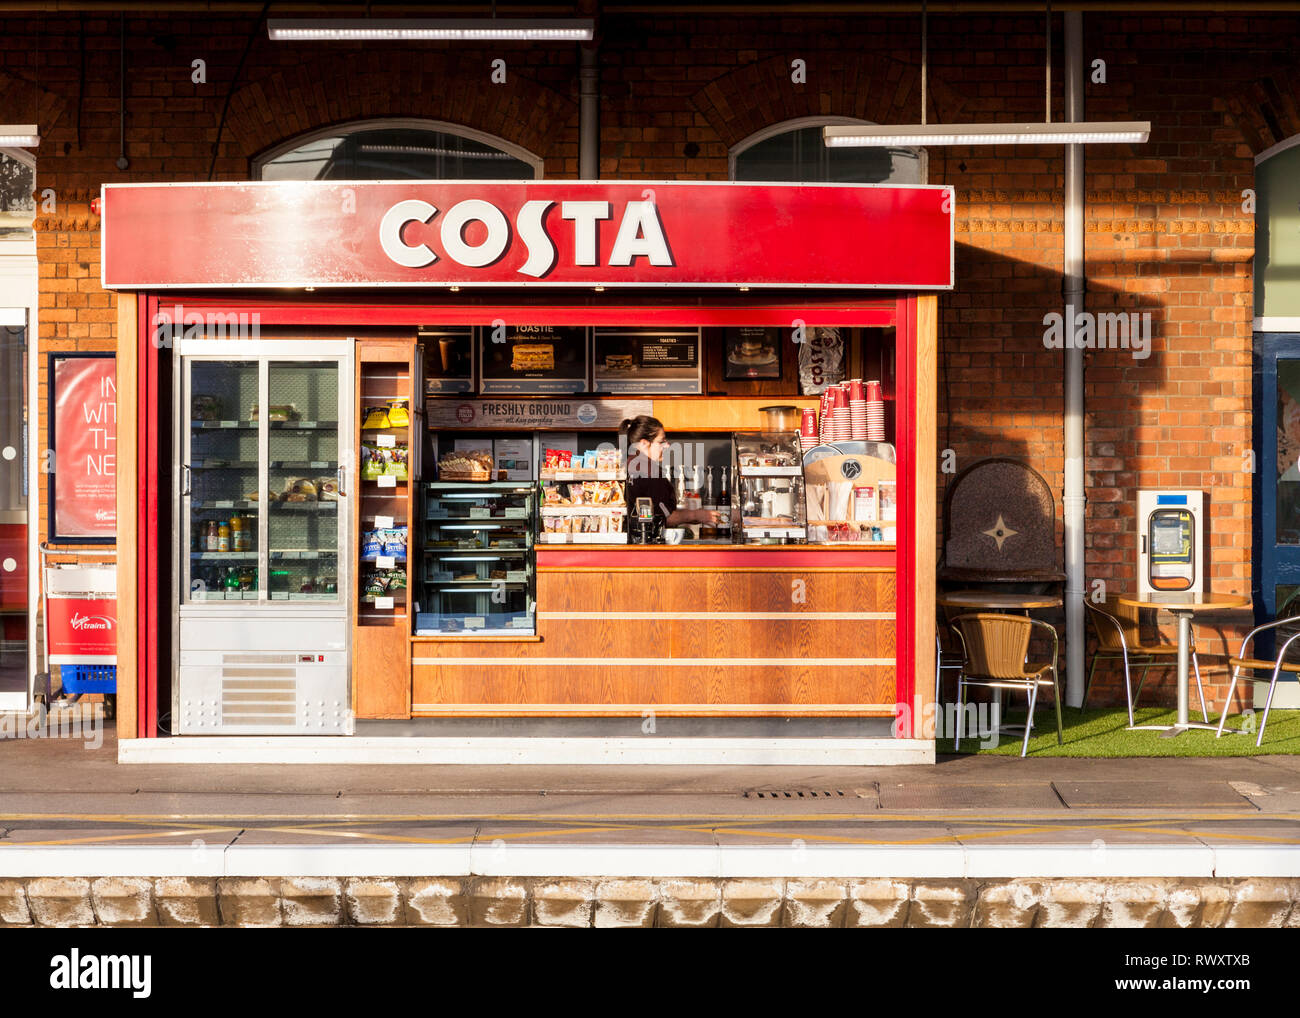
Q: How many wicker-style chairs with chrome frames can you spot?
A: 4